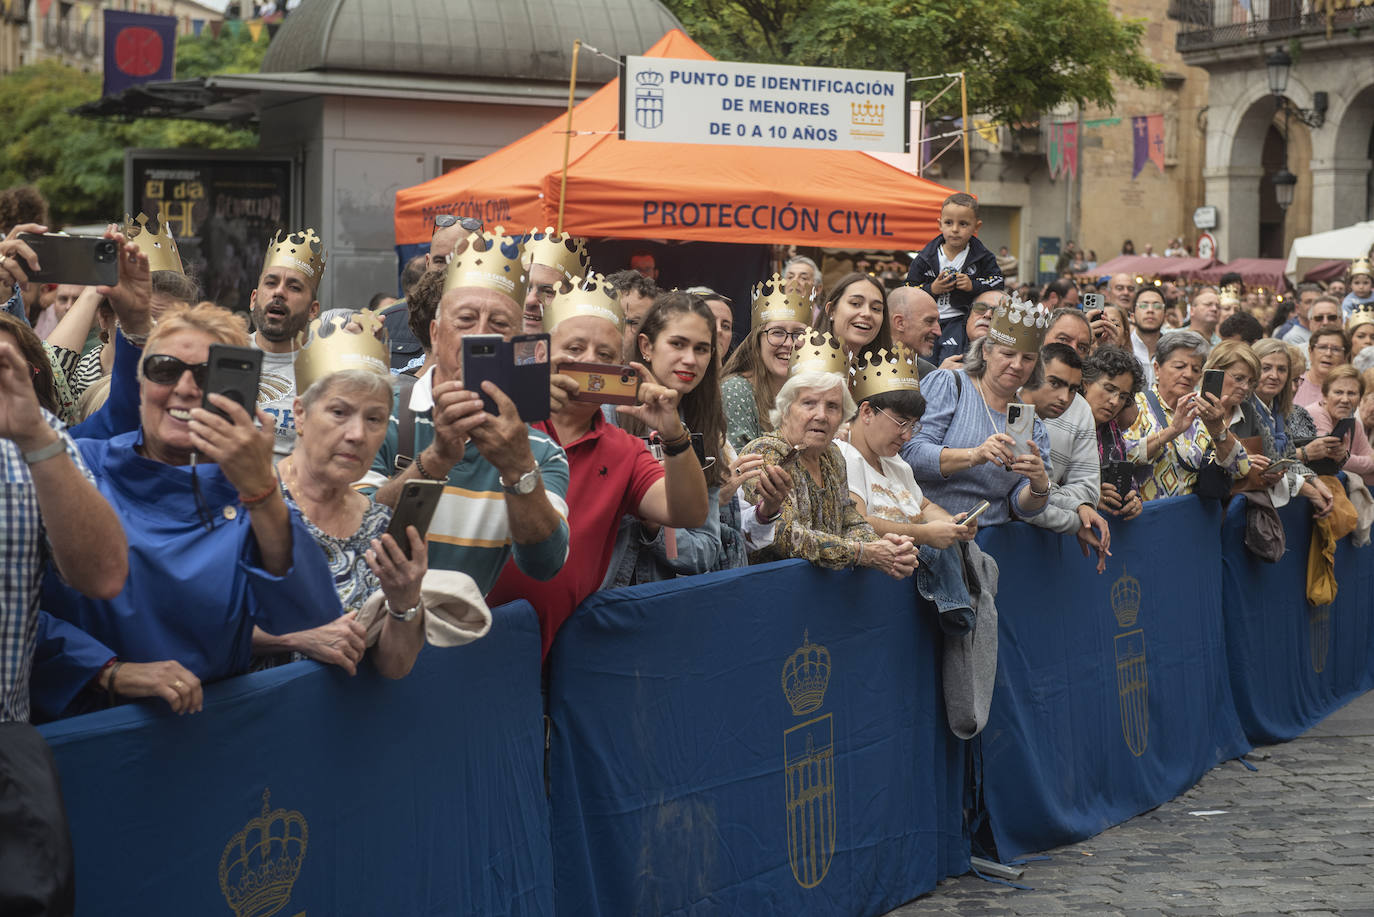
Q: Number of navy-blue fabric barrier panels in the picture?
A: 4